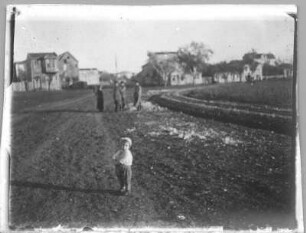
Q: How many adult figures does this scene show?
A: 4